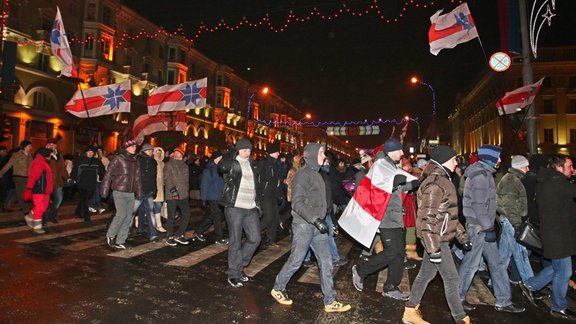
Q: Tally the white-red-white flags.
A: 7